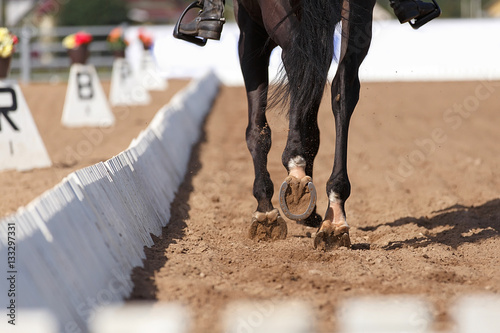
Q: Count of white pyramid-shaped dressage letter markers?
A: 4